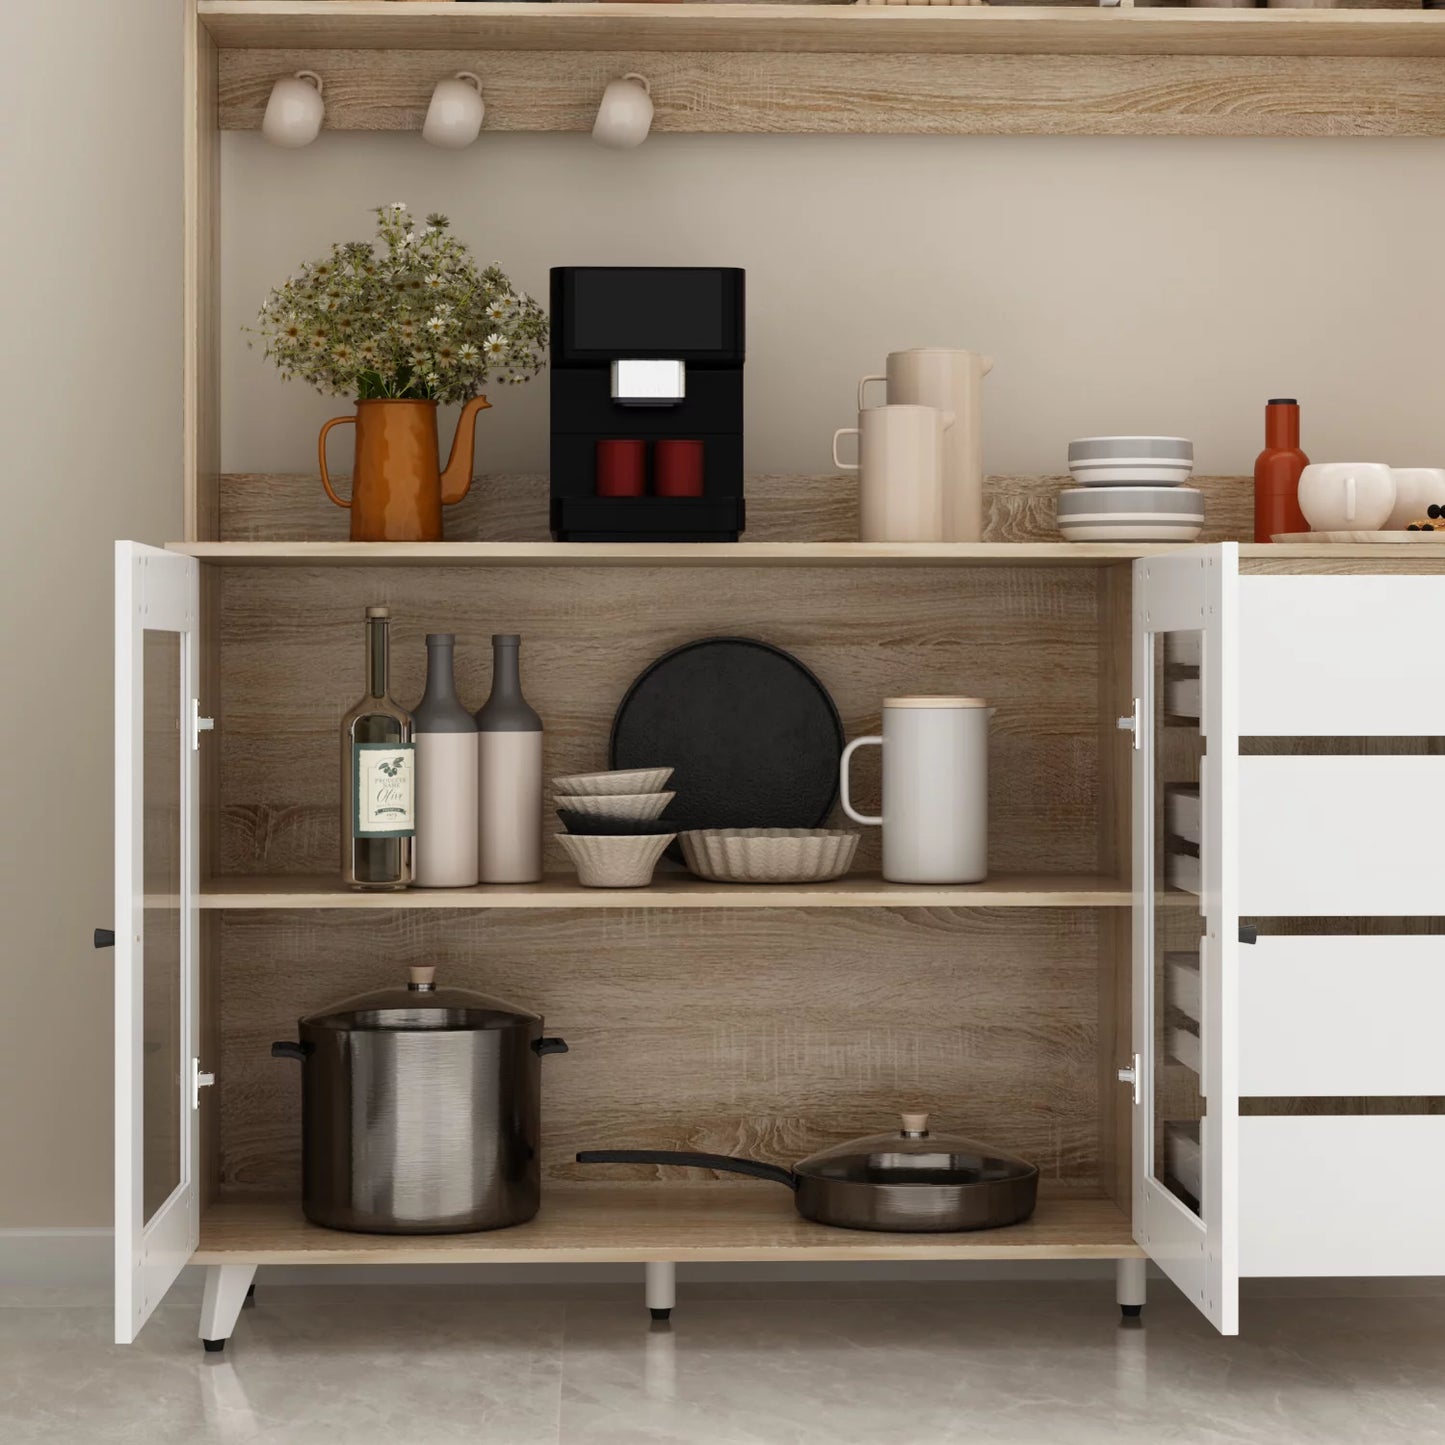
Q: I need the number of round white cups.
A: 5